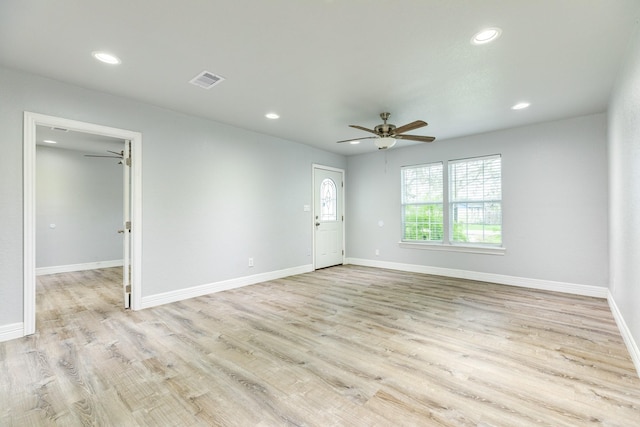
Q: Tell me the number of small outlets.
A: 2